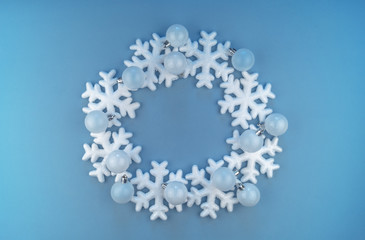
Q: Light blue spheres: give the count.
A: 12